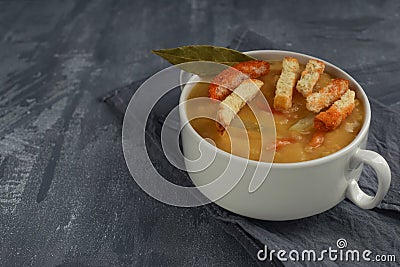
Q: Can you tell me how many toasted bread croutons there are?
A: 6